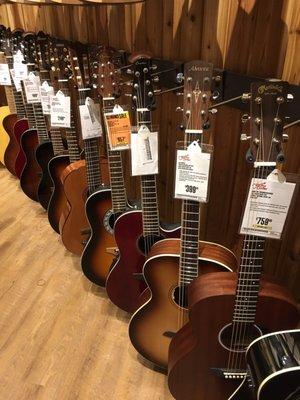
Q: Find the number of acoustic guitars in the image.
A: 12